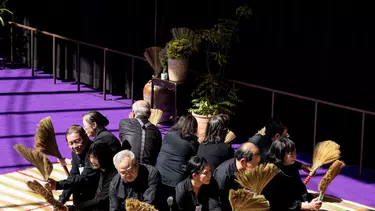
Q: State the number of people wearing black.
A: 11